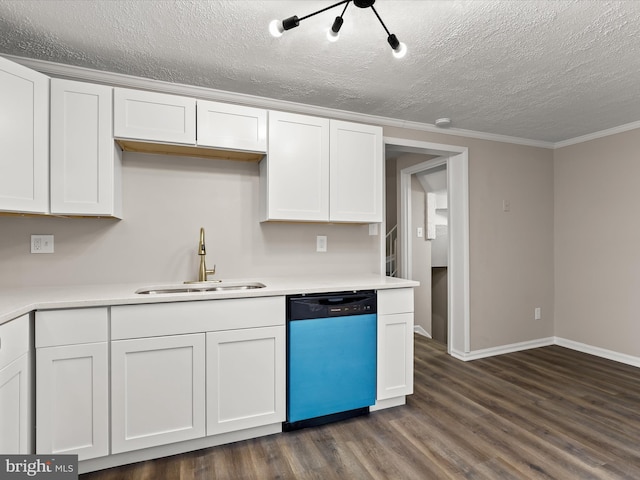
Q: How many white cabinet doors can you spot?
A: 11